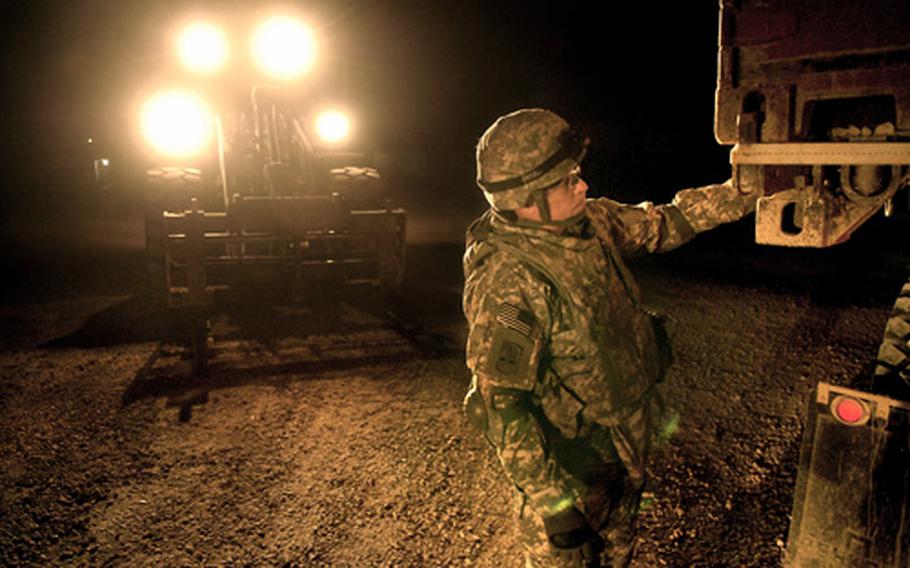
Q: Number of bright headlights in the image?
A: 4